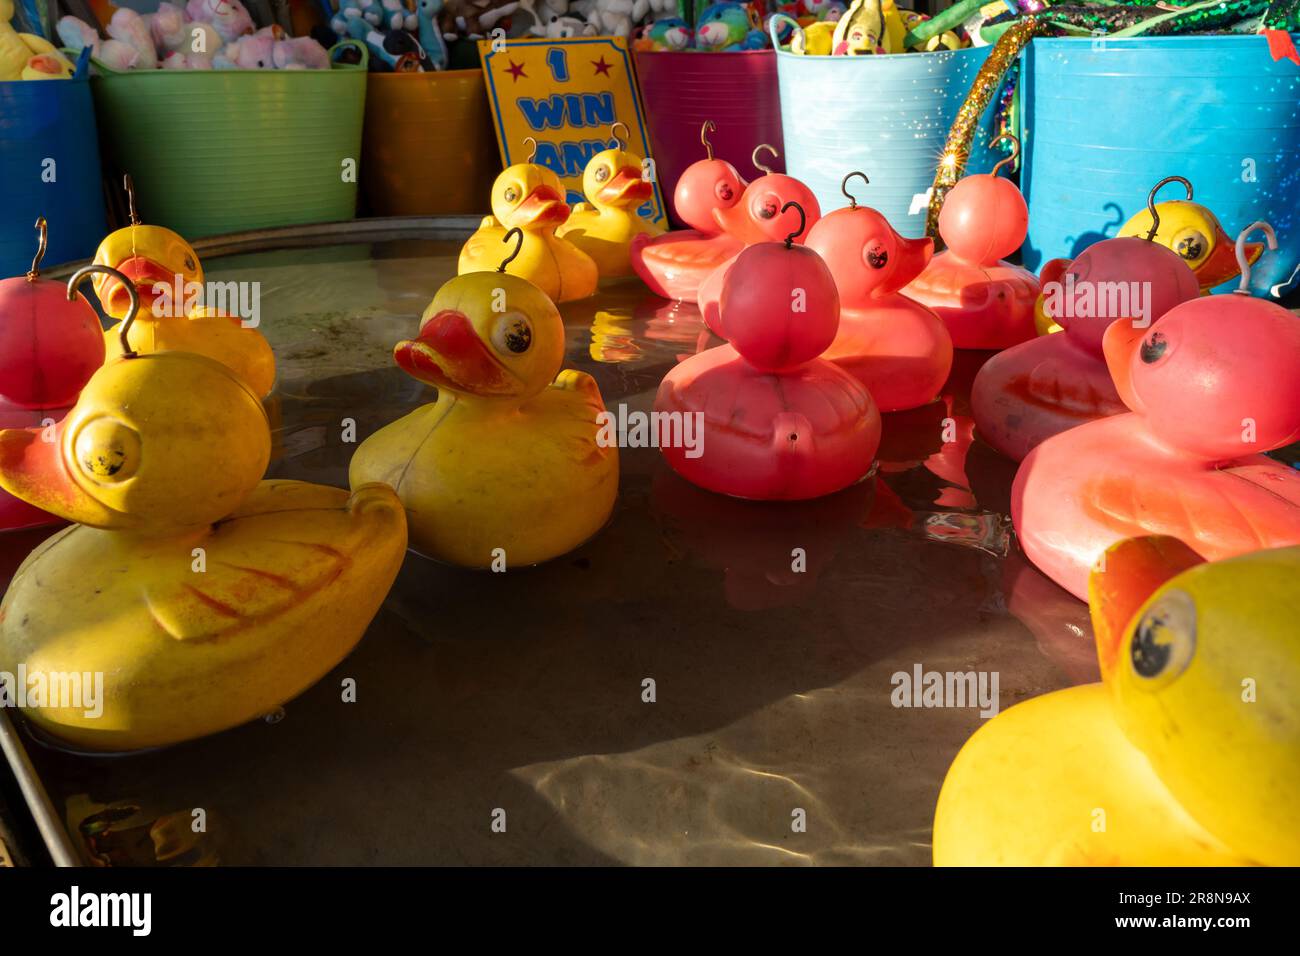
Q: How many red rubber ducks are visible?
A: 8